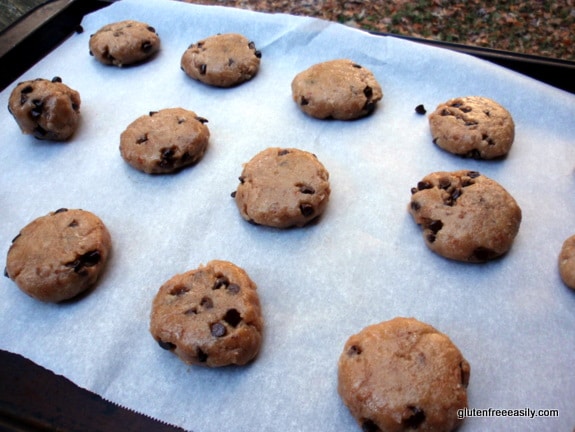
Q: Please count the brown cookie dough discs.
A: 12